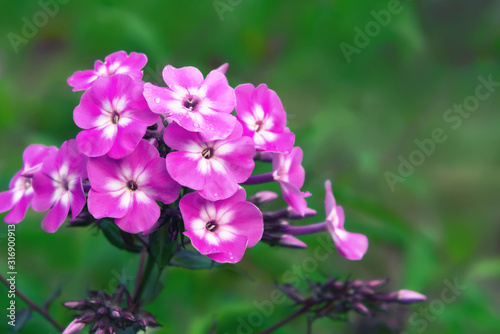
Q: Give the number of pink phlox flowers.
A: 11